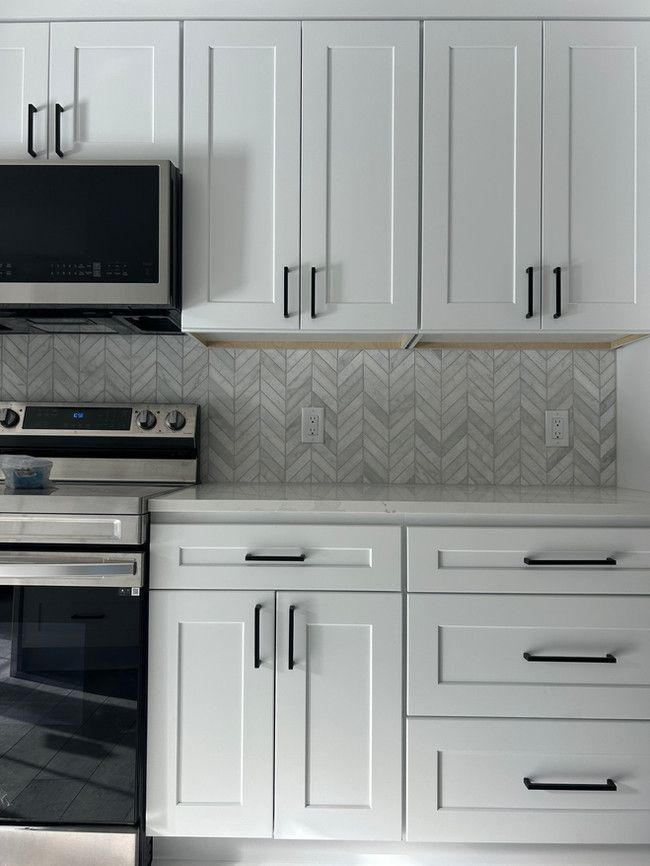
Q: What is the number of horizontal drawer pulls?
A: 4